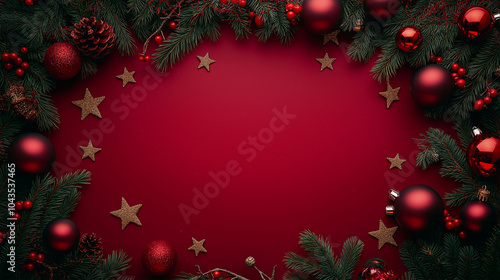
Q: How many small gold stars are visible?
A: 11